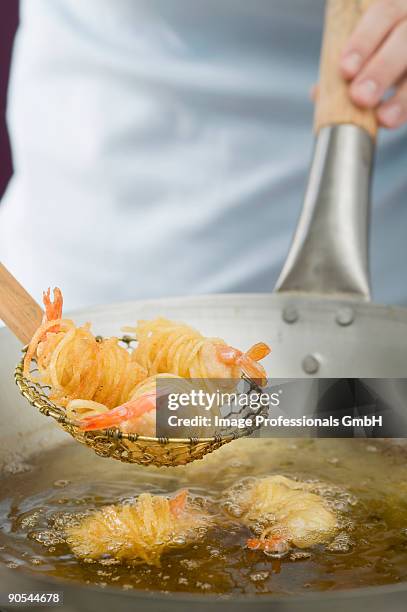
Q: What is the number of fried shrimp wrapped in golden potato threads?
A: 5